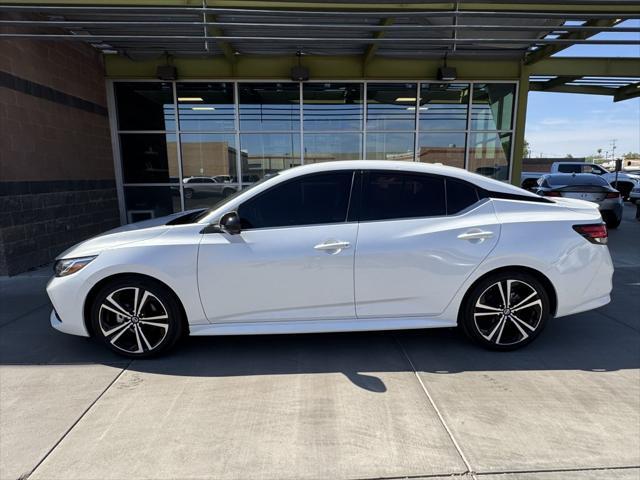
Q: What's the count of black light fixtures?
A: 3